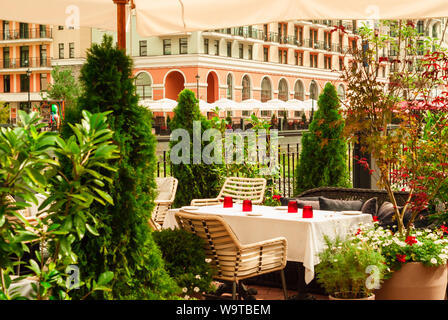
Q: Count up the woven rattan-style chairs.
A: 3